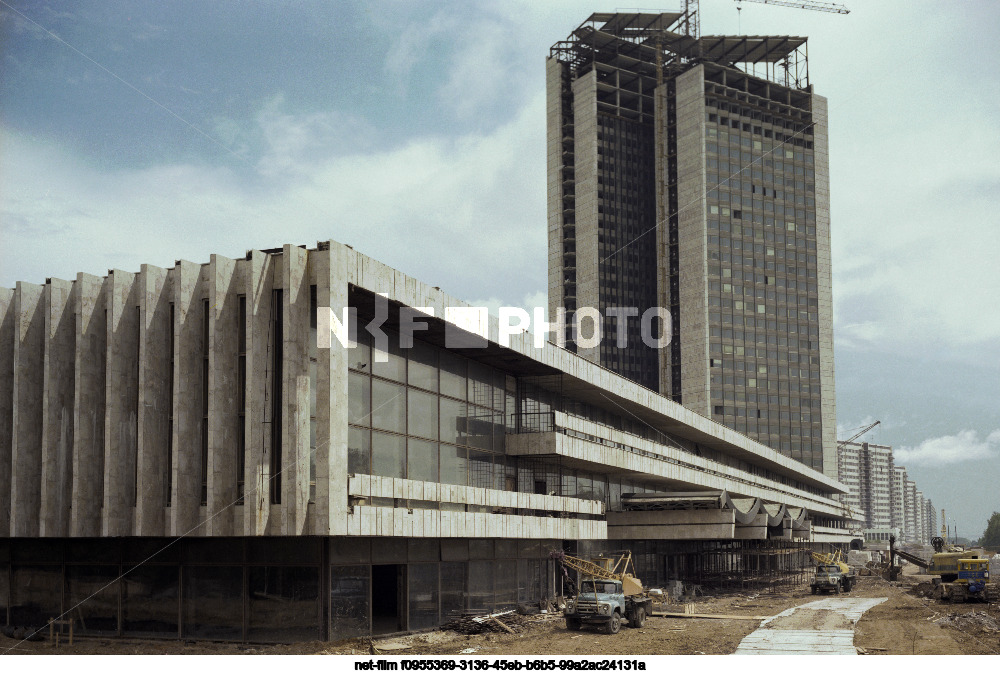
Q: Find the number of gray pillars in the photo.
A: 11